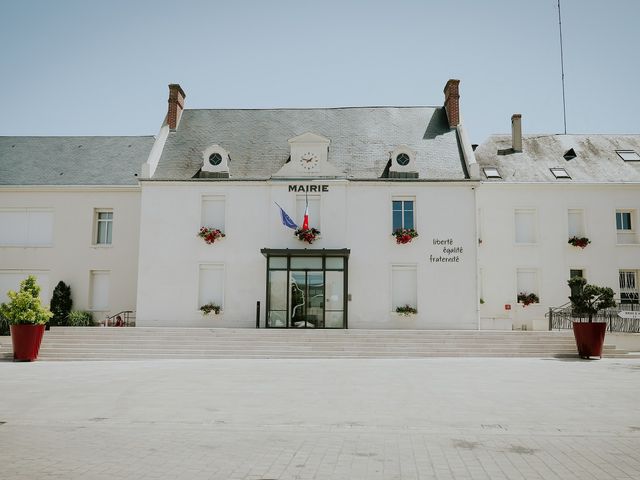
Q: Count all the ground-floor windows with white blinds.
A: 5